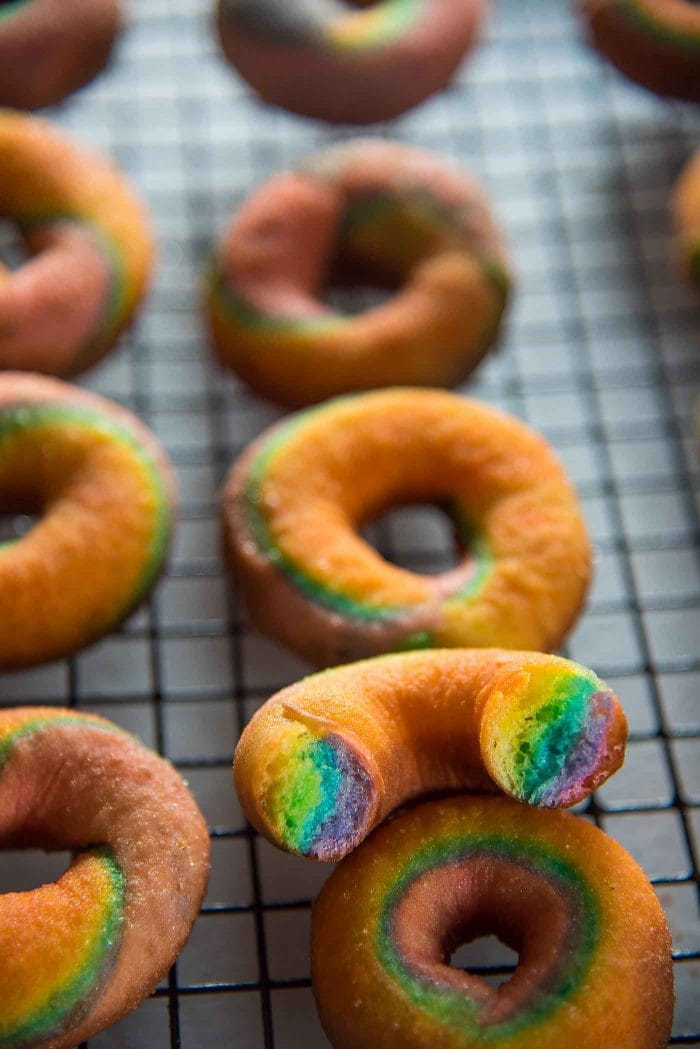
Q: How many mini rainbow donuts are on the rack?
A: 11